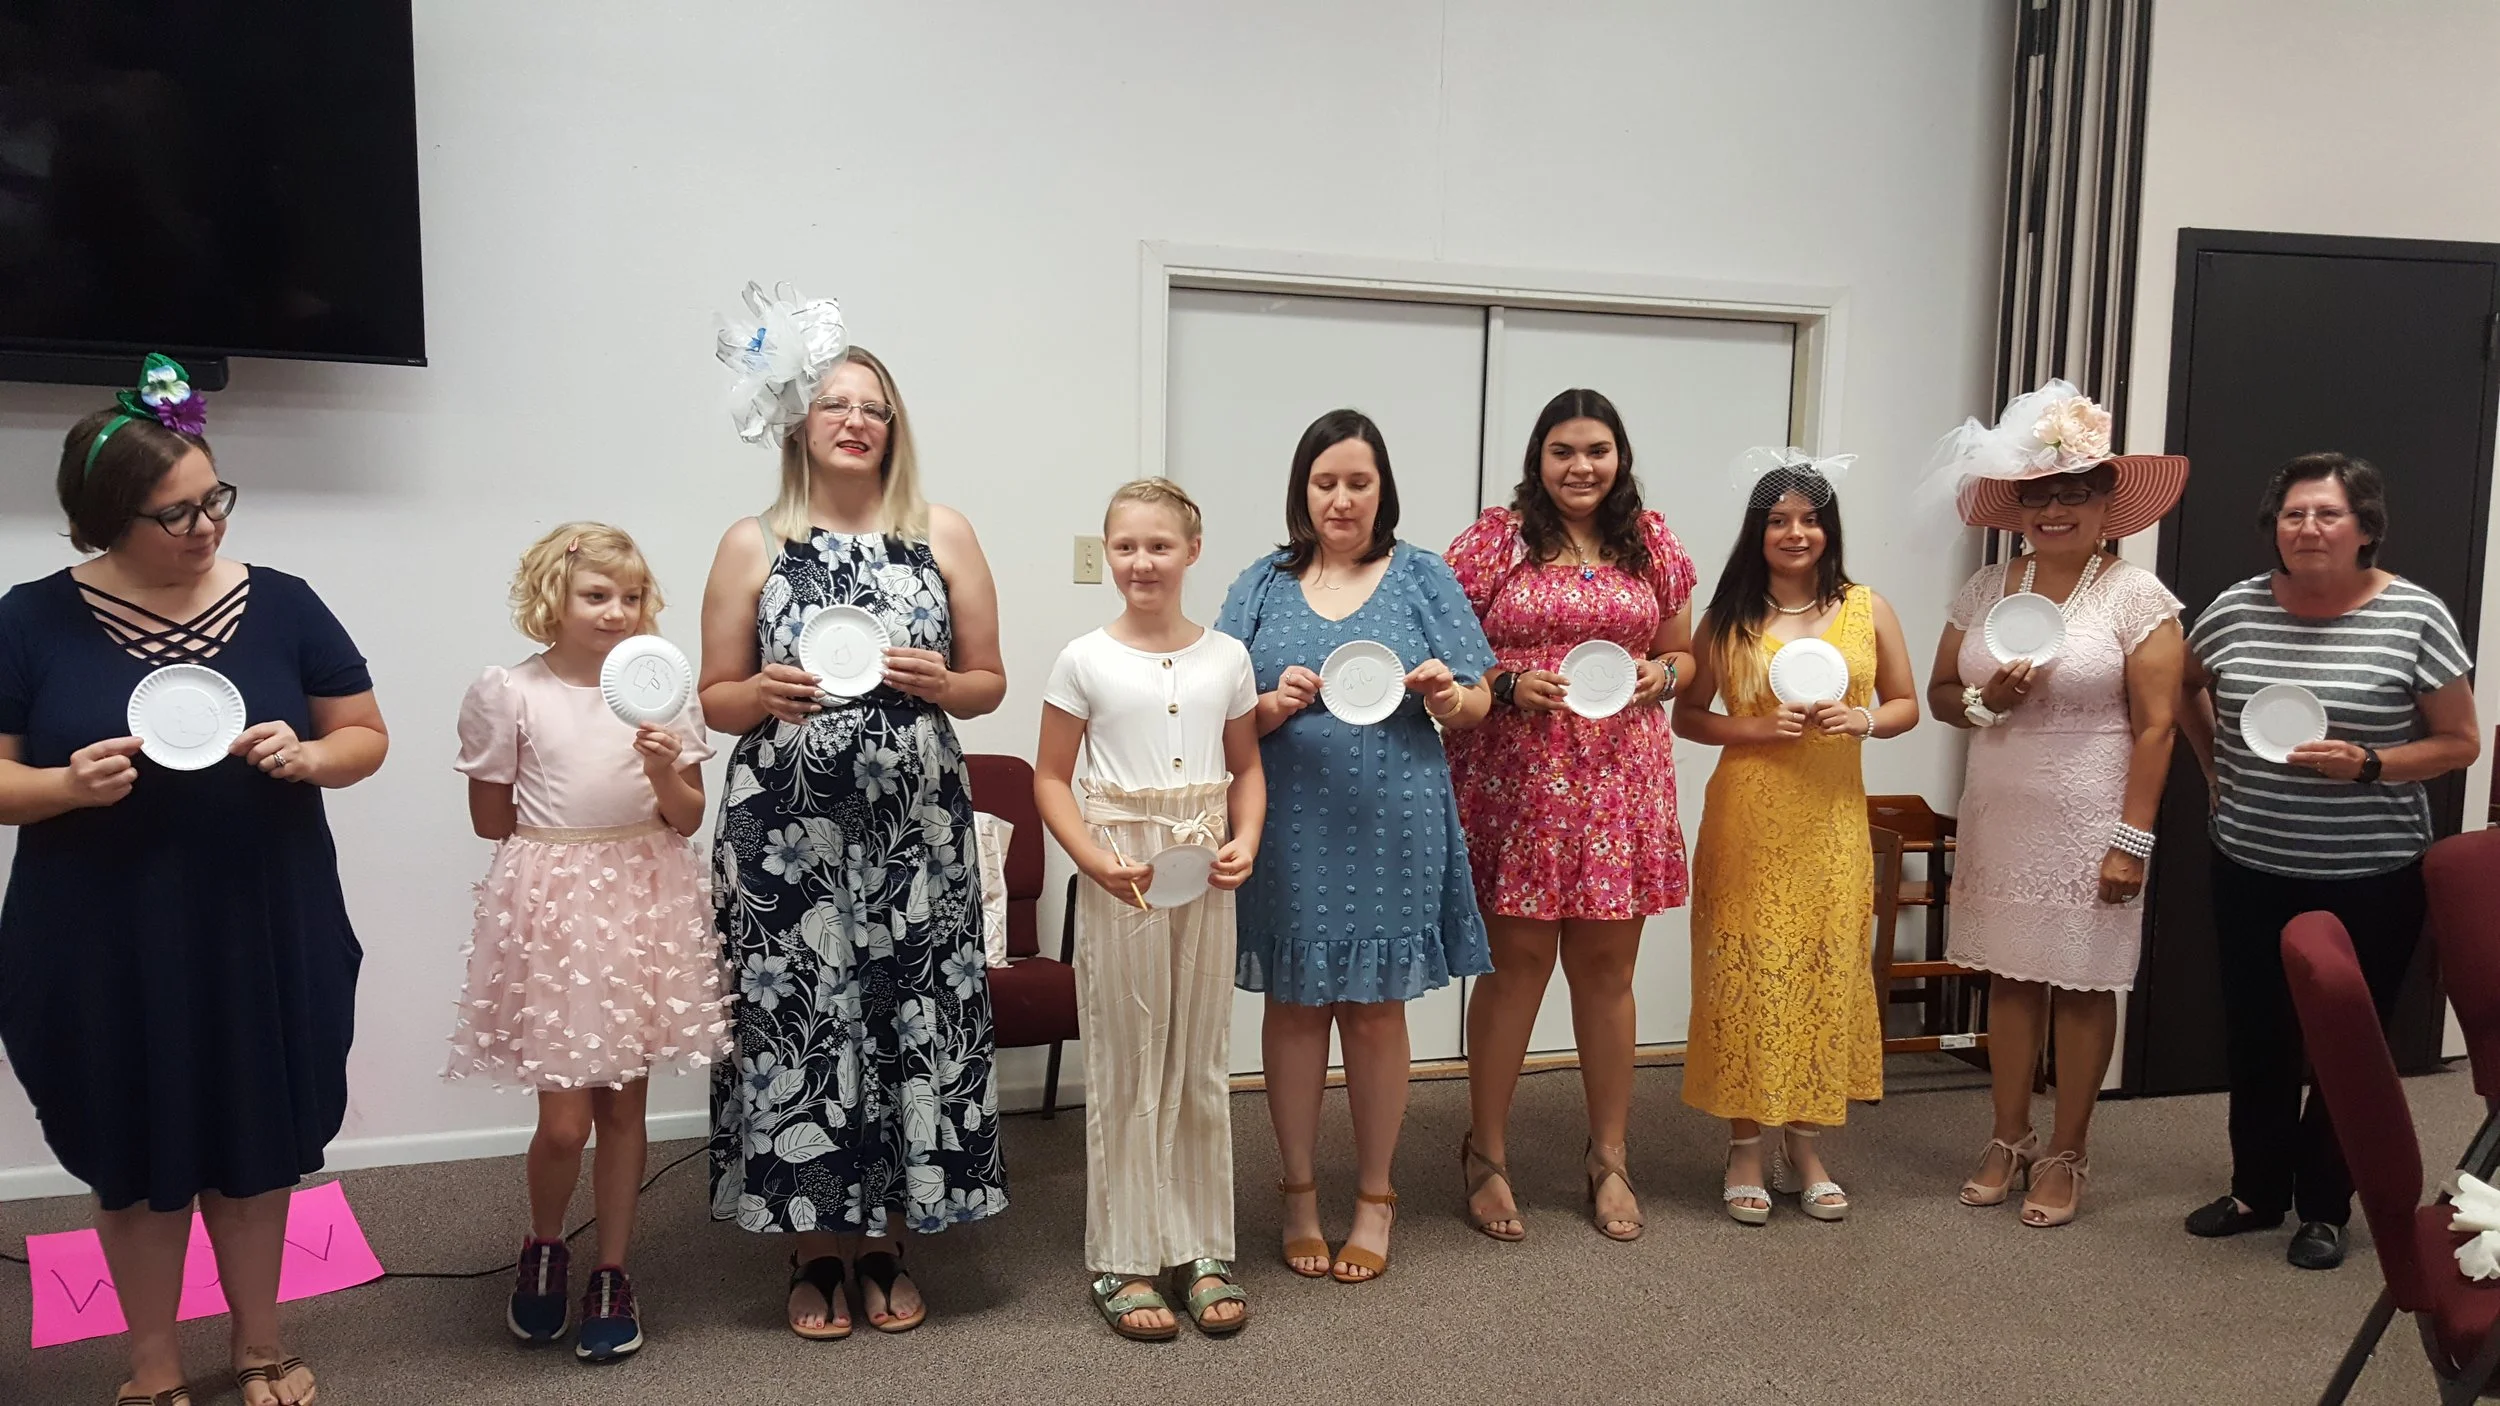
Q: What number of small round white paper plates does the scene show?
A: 9